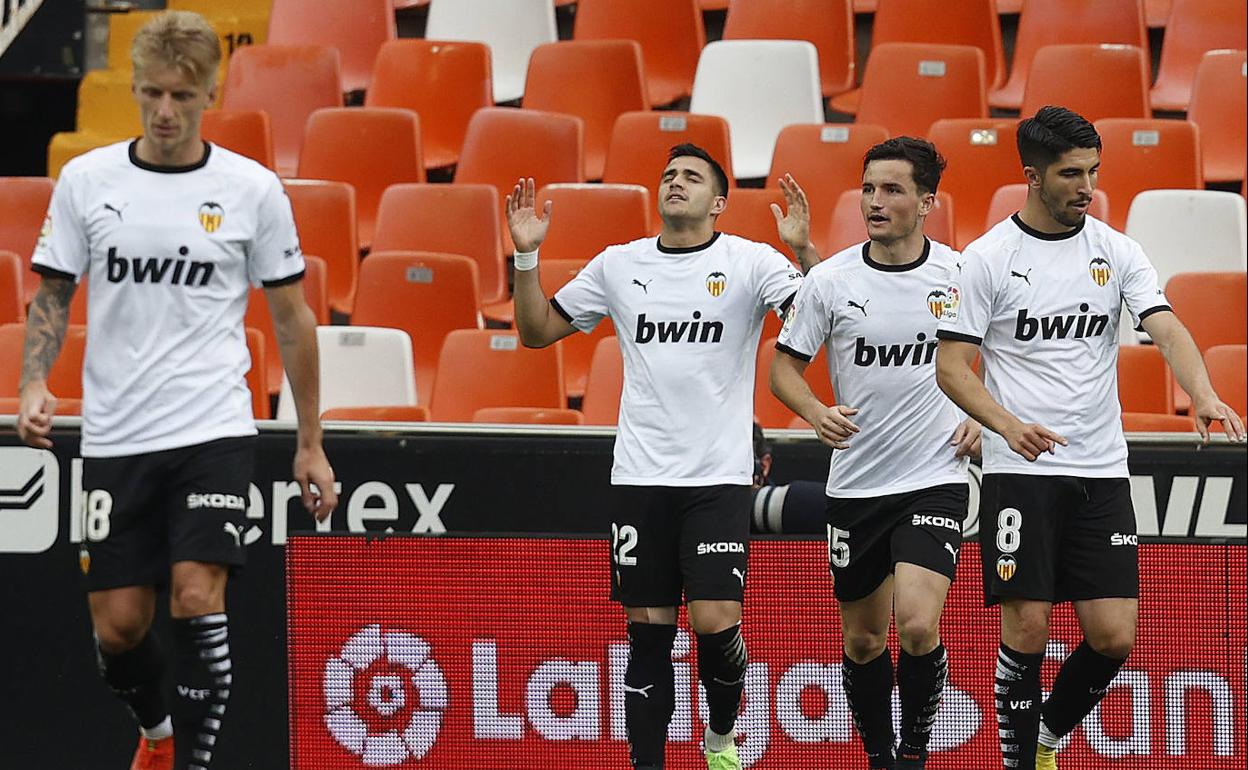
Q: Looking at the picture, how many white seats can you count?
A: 4